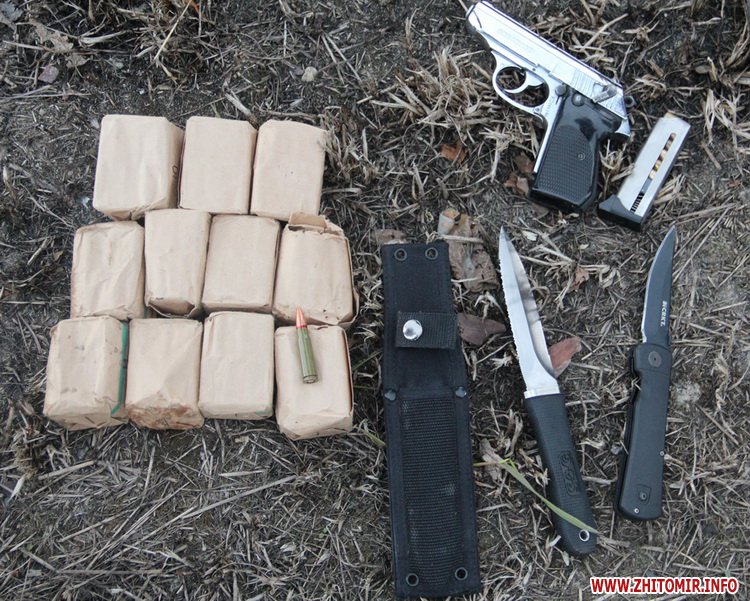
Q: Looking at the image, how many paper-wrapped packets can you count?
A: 11